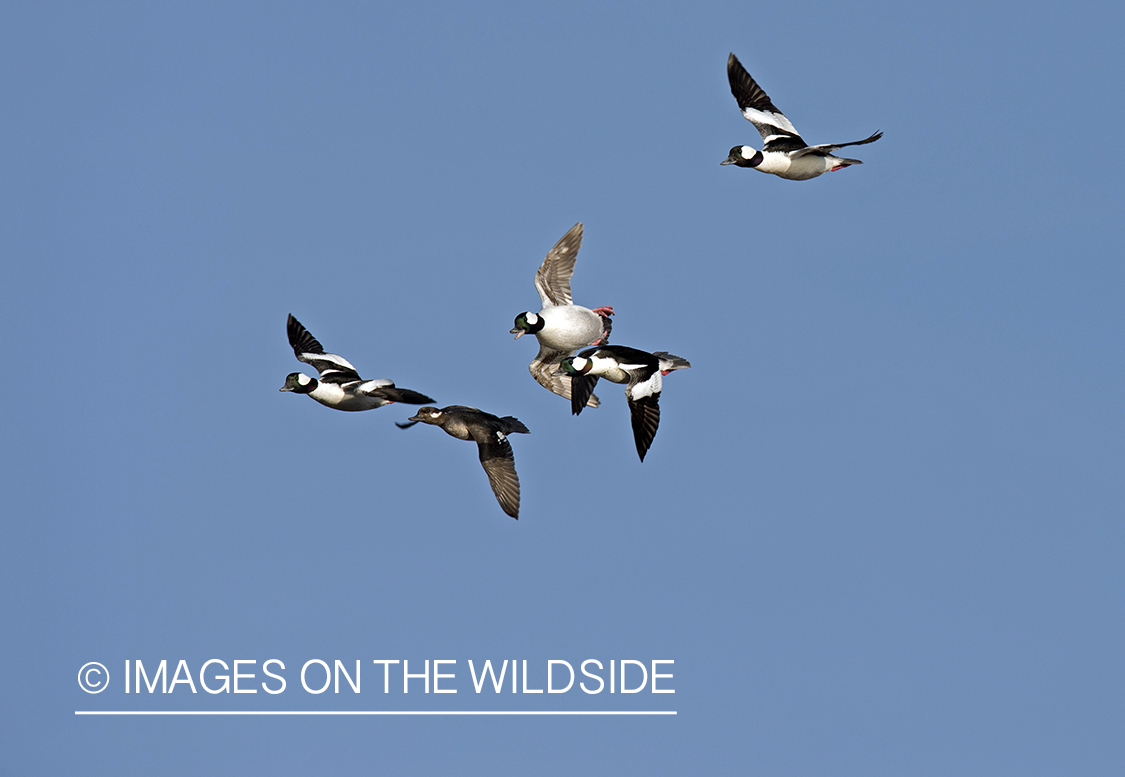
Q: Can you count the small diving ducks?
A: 5